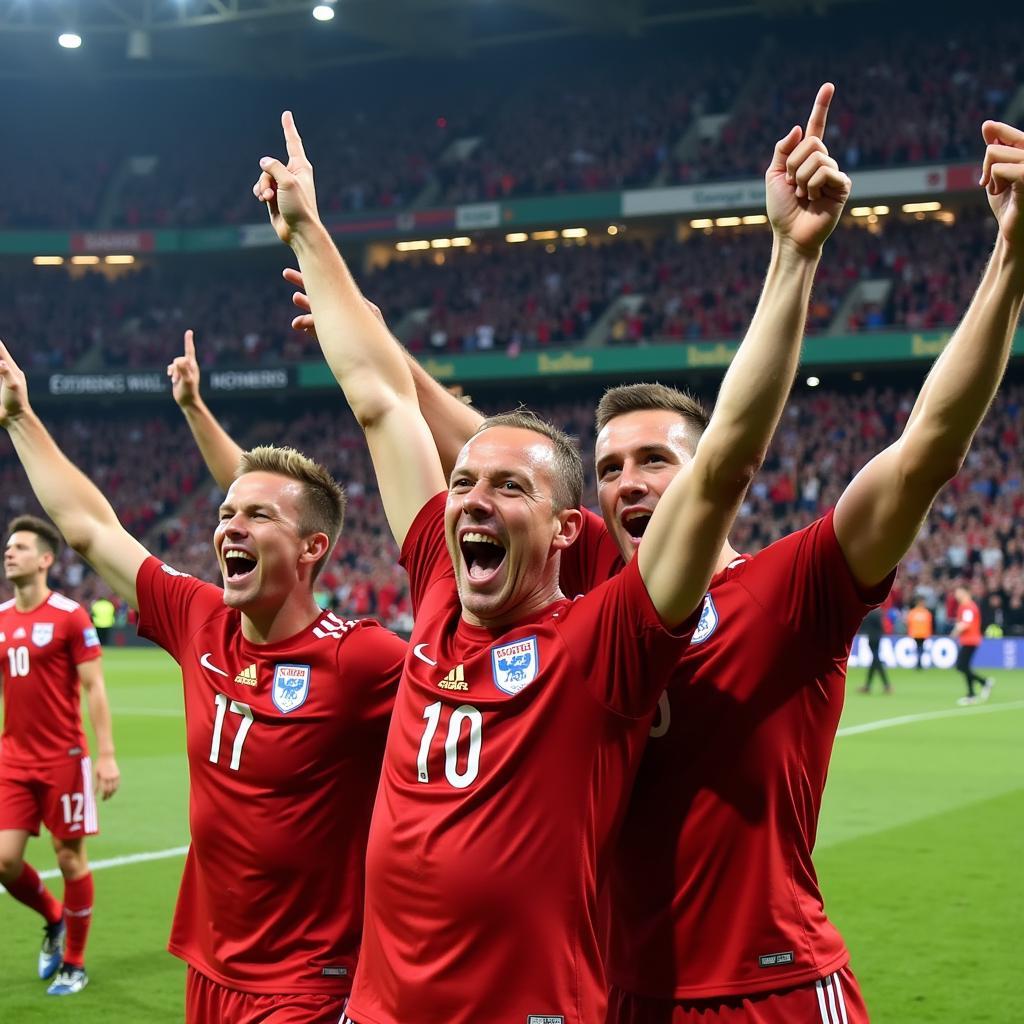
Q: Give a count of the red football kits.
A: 4